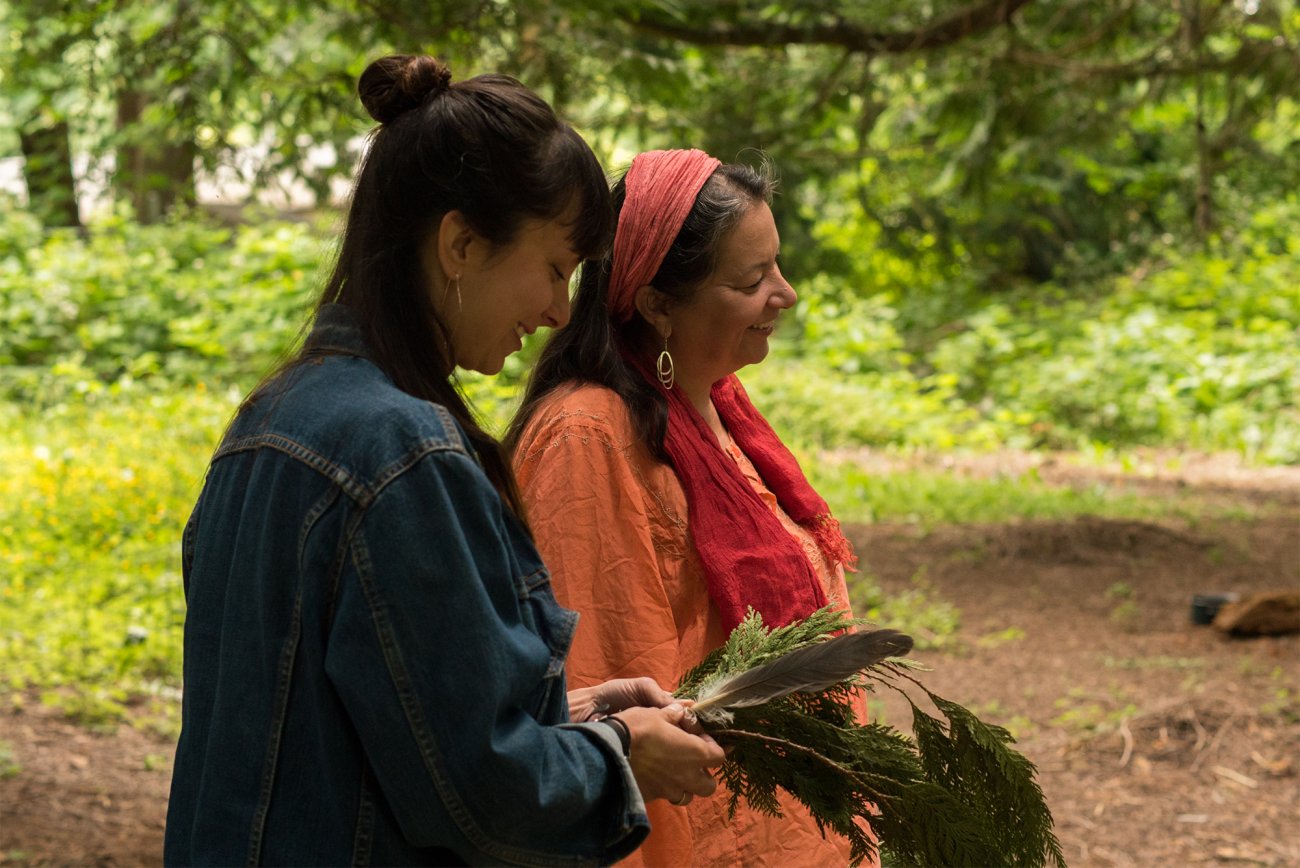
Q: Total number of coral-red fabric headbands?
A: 1